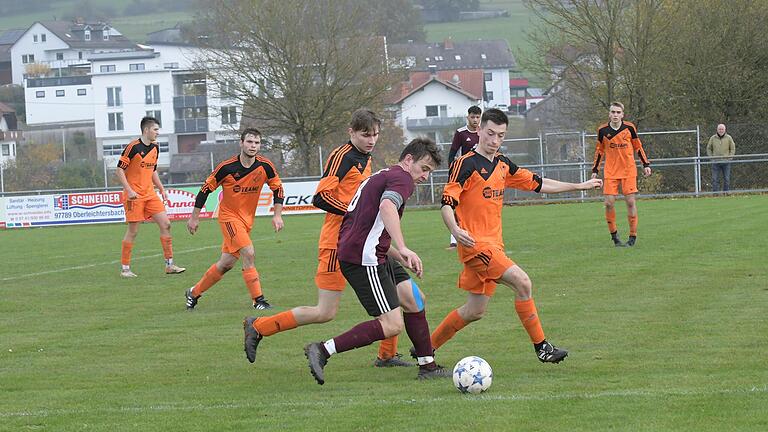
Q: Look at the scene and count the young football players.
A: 7